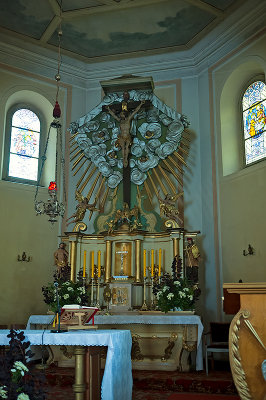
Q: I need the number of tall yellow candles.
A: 6